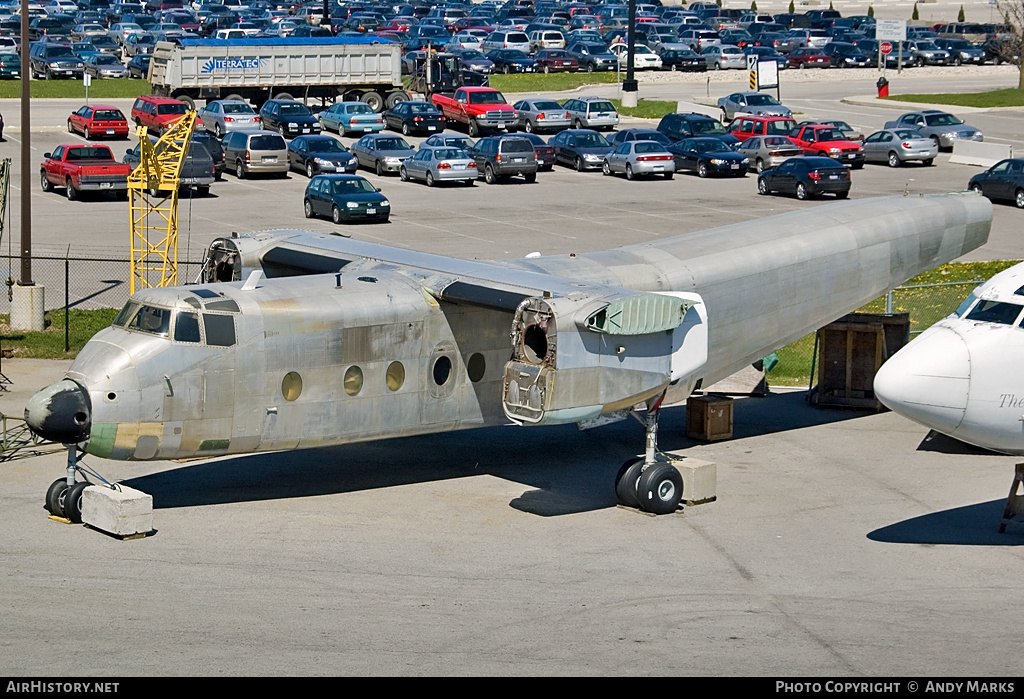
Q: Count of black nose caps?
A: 1